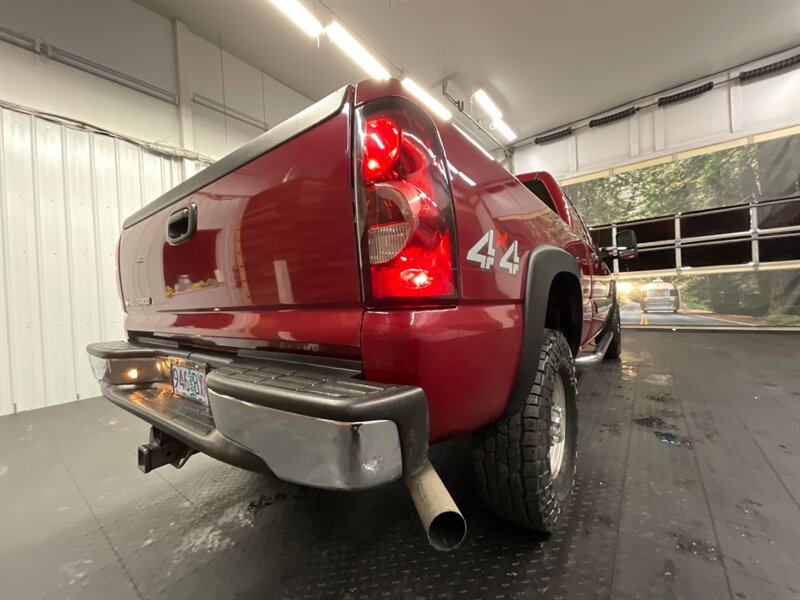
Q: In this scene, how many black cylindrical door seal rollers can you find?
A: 4